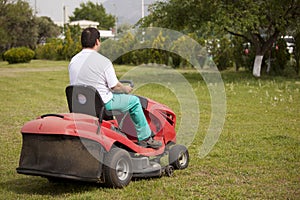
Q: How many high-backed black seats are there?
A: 1